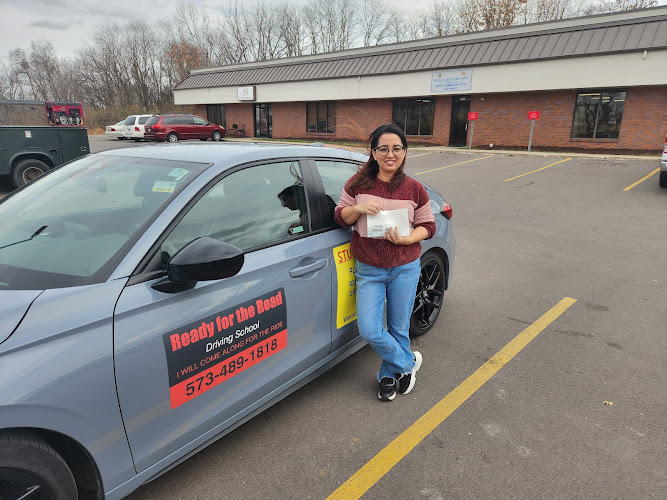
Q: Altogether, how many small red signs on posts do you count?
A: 2